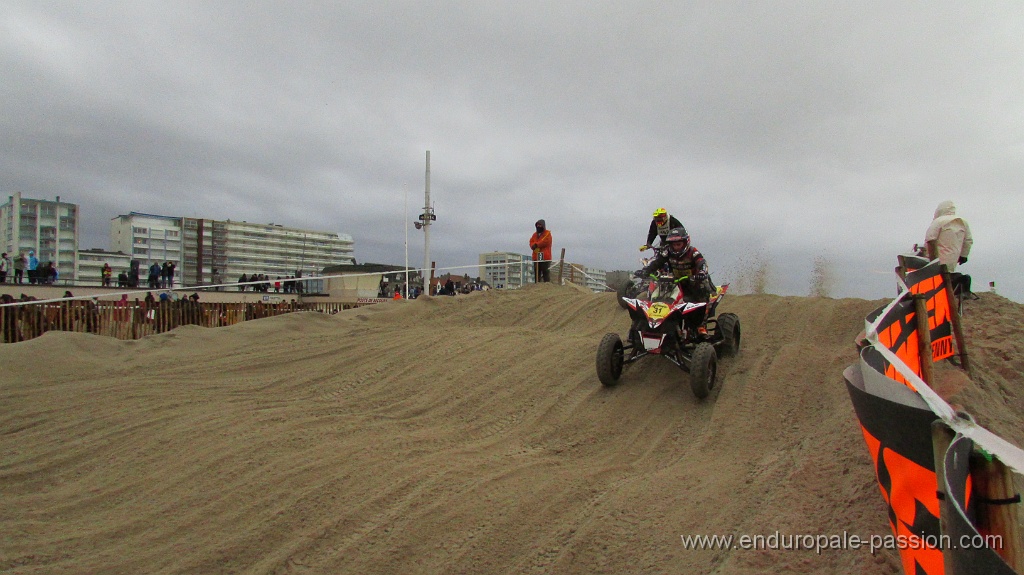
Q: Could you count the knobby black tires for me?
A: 4